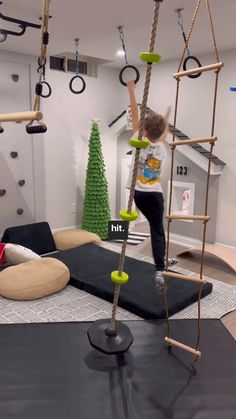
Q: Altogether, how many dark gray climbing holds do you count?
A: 5